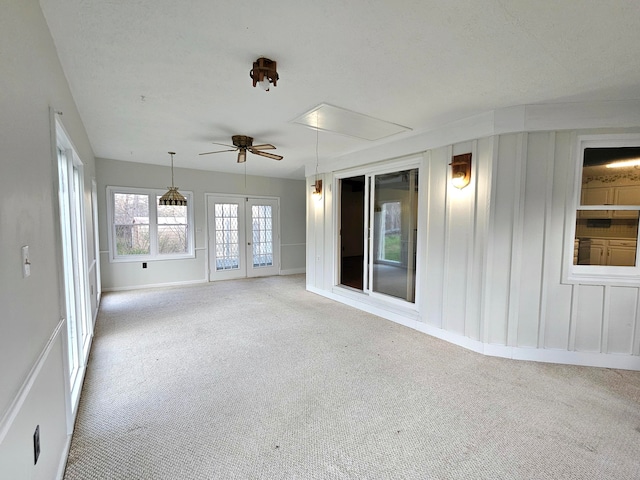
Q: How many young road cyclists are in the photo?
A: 0